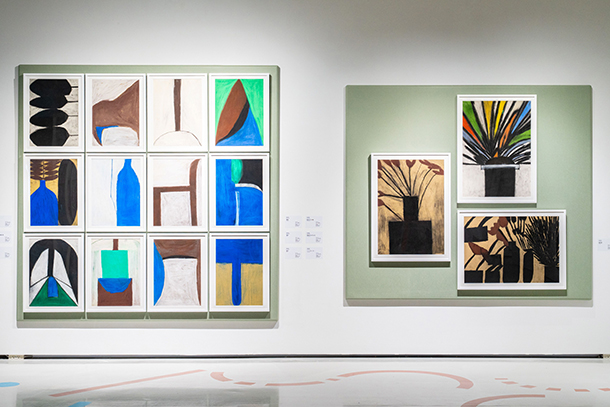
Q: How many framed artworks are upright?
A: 14